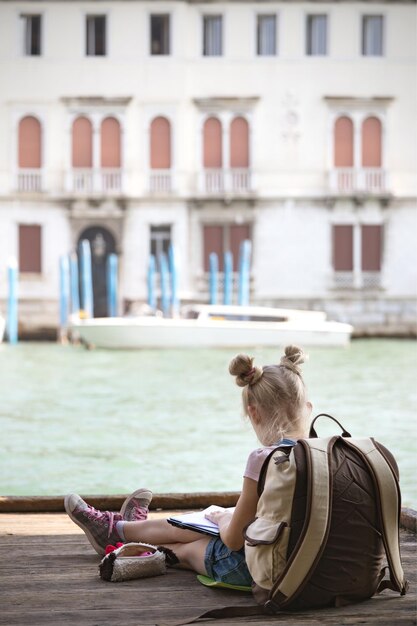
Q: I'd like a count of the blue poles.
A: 11